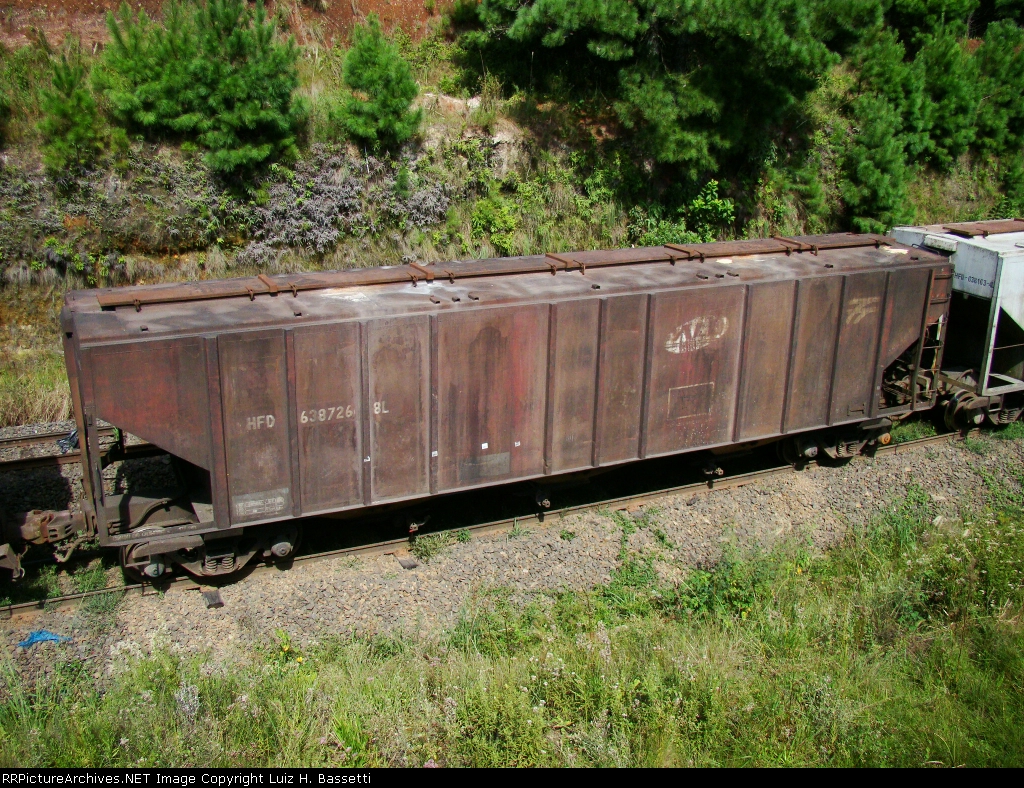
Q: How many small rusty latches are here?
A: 12